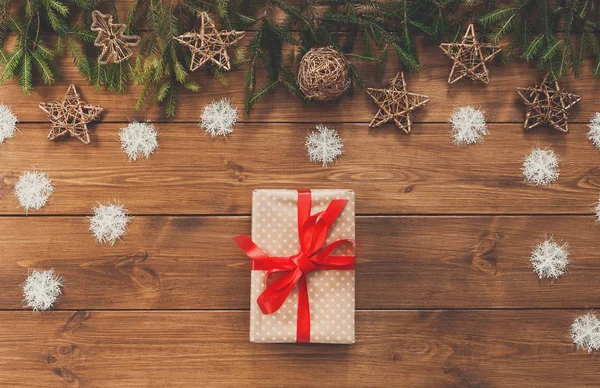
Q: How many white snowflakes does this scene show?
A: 13